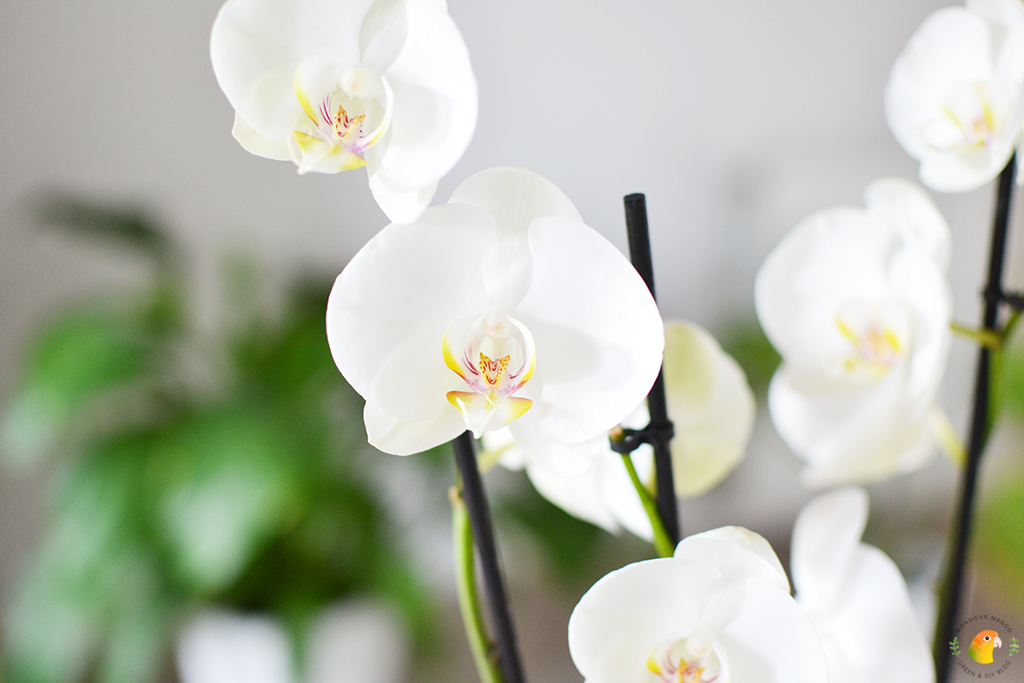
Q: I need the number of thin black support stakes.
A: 3